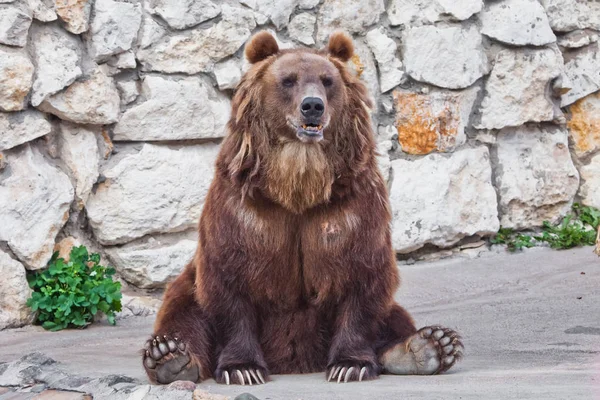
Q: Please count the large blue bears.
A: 0